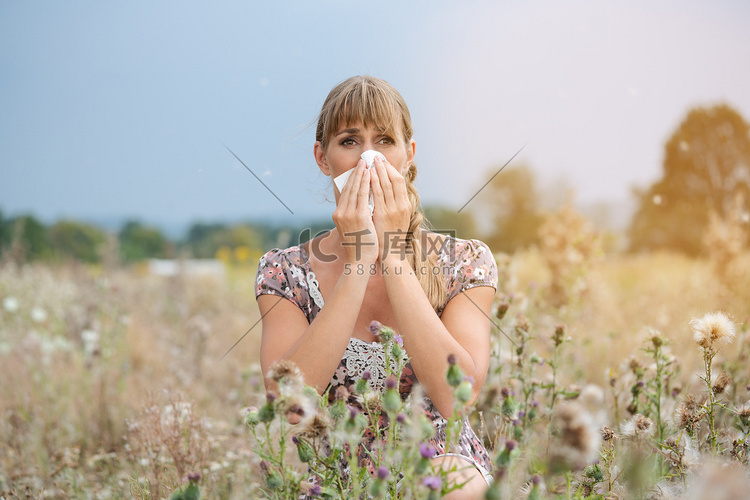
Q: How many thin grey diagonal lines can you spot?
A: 4